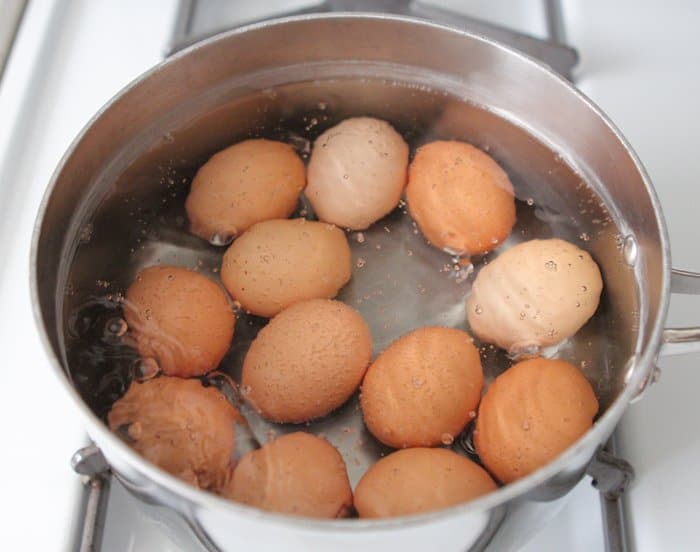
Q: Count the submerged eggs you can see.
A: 12